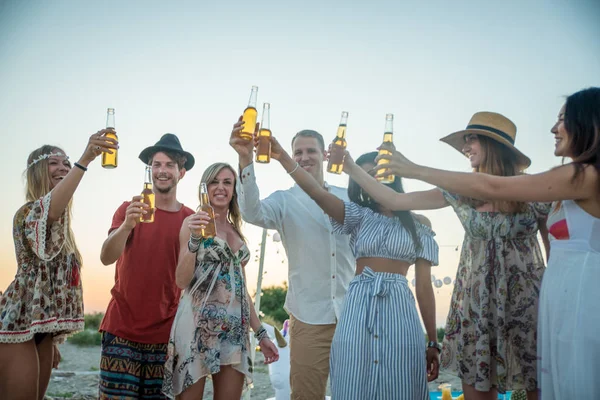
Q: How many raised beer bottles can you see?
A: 7